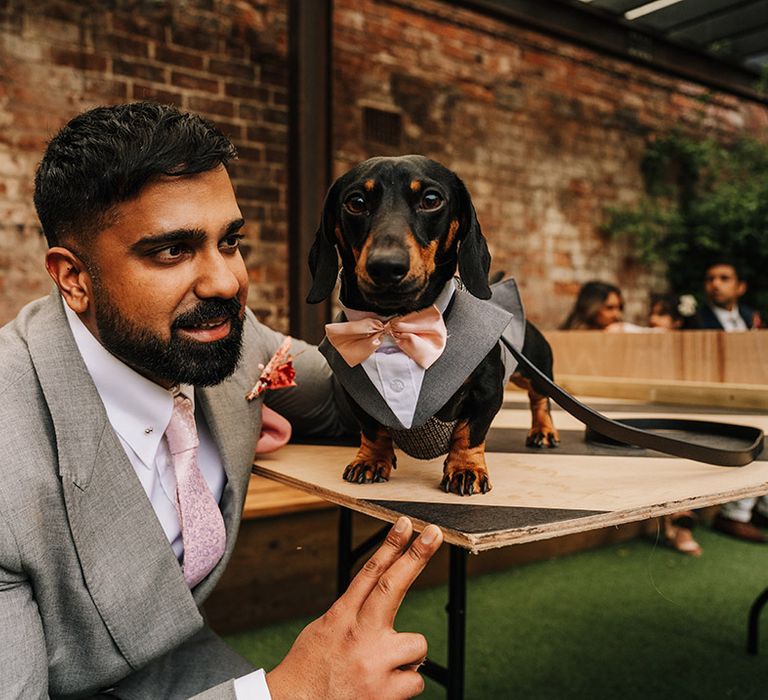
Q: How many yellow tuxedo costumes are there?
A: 0